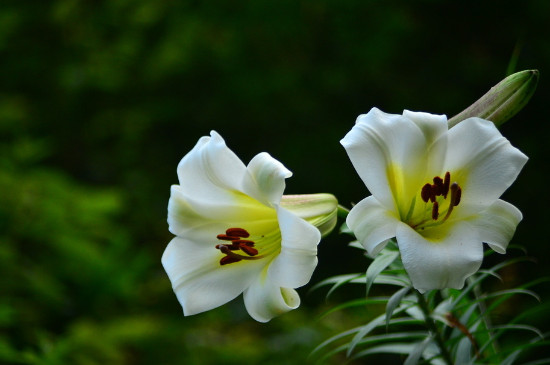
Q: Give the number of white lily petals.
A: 12